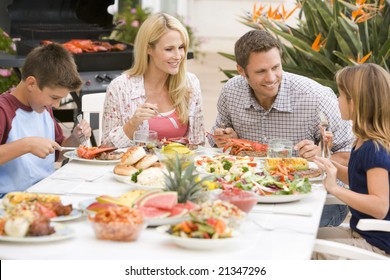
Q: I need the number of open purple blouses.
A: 0